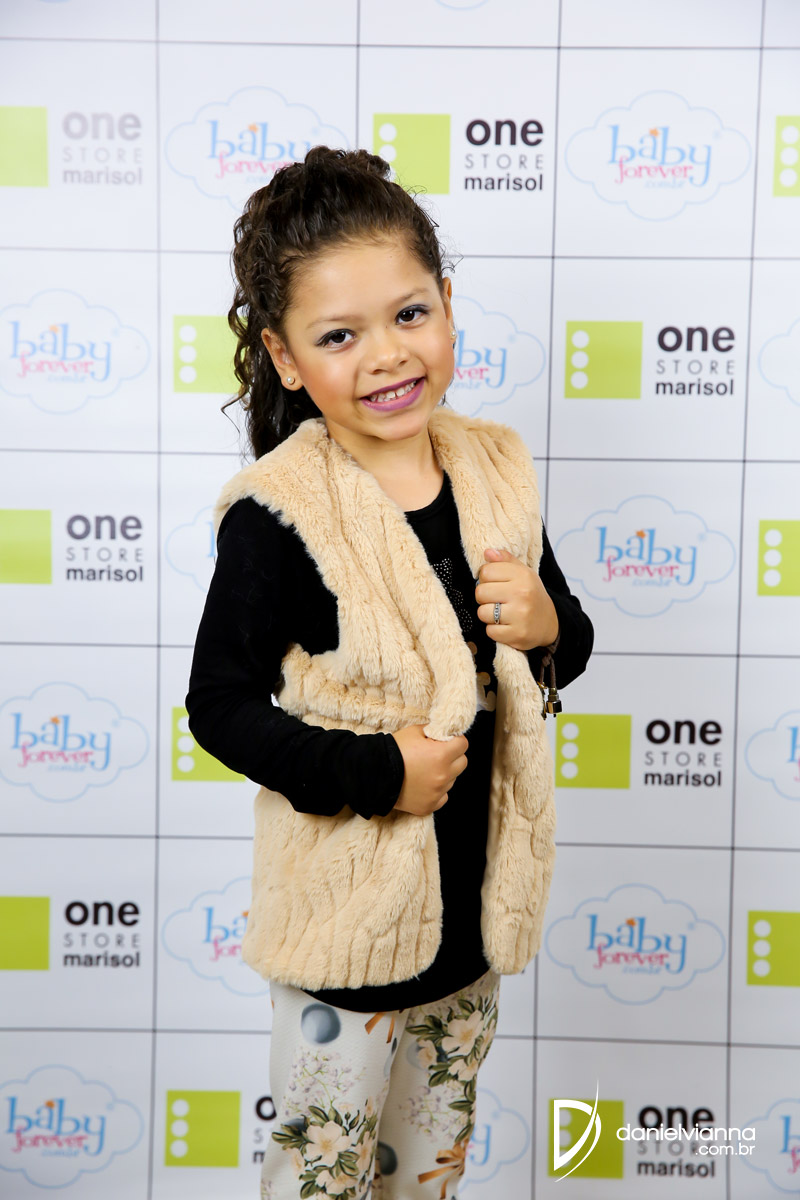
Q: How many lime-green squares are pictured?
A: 13